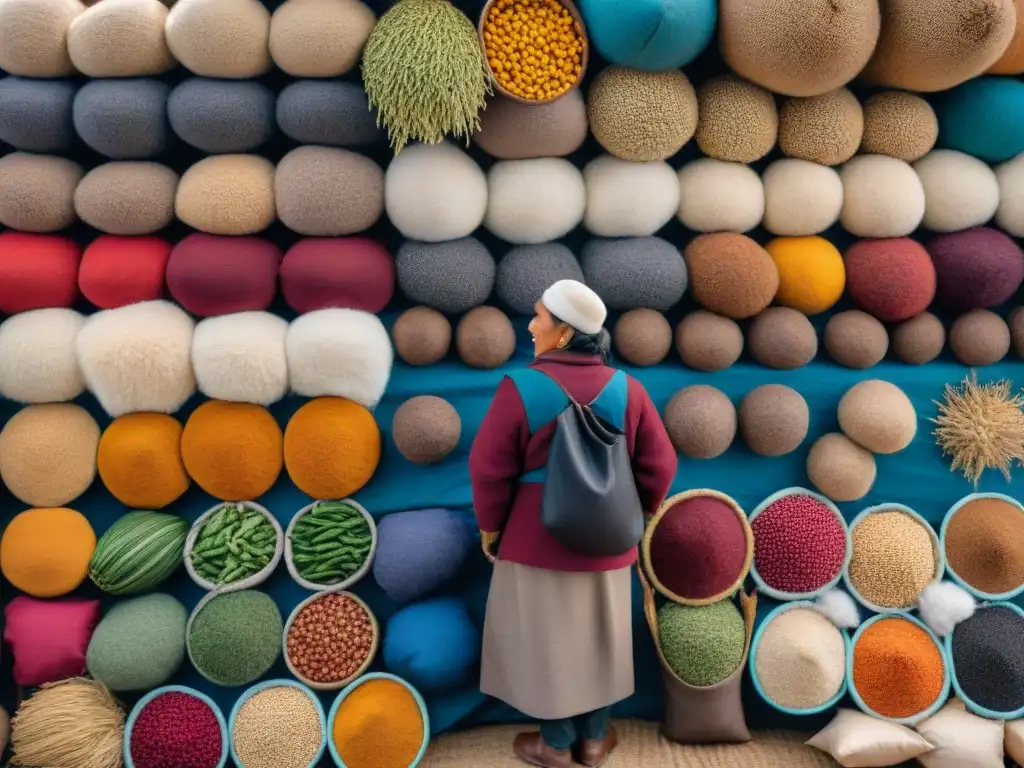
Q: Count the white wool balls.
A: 12